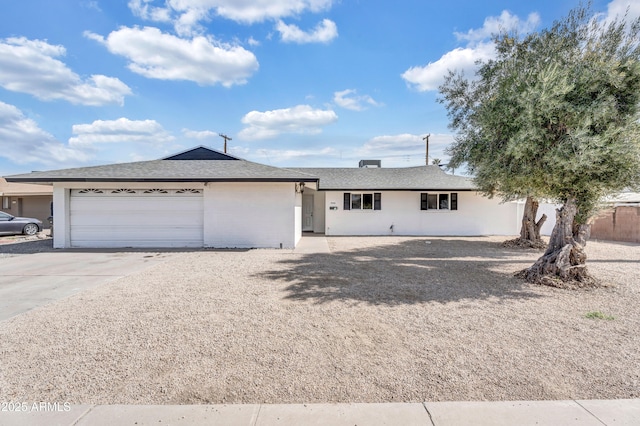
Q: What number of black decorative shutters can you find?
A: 4